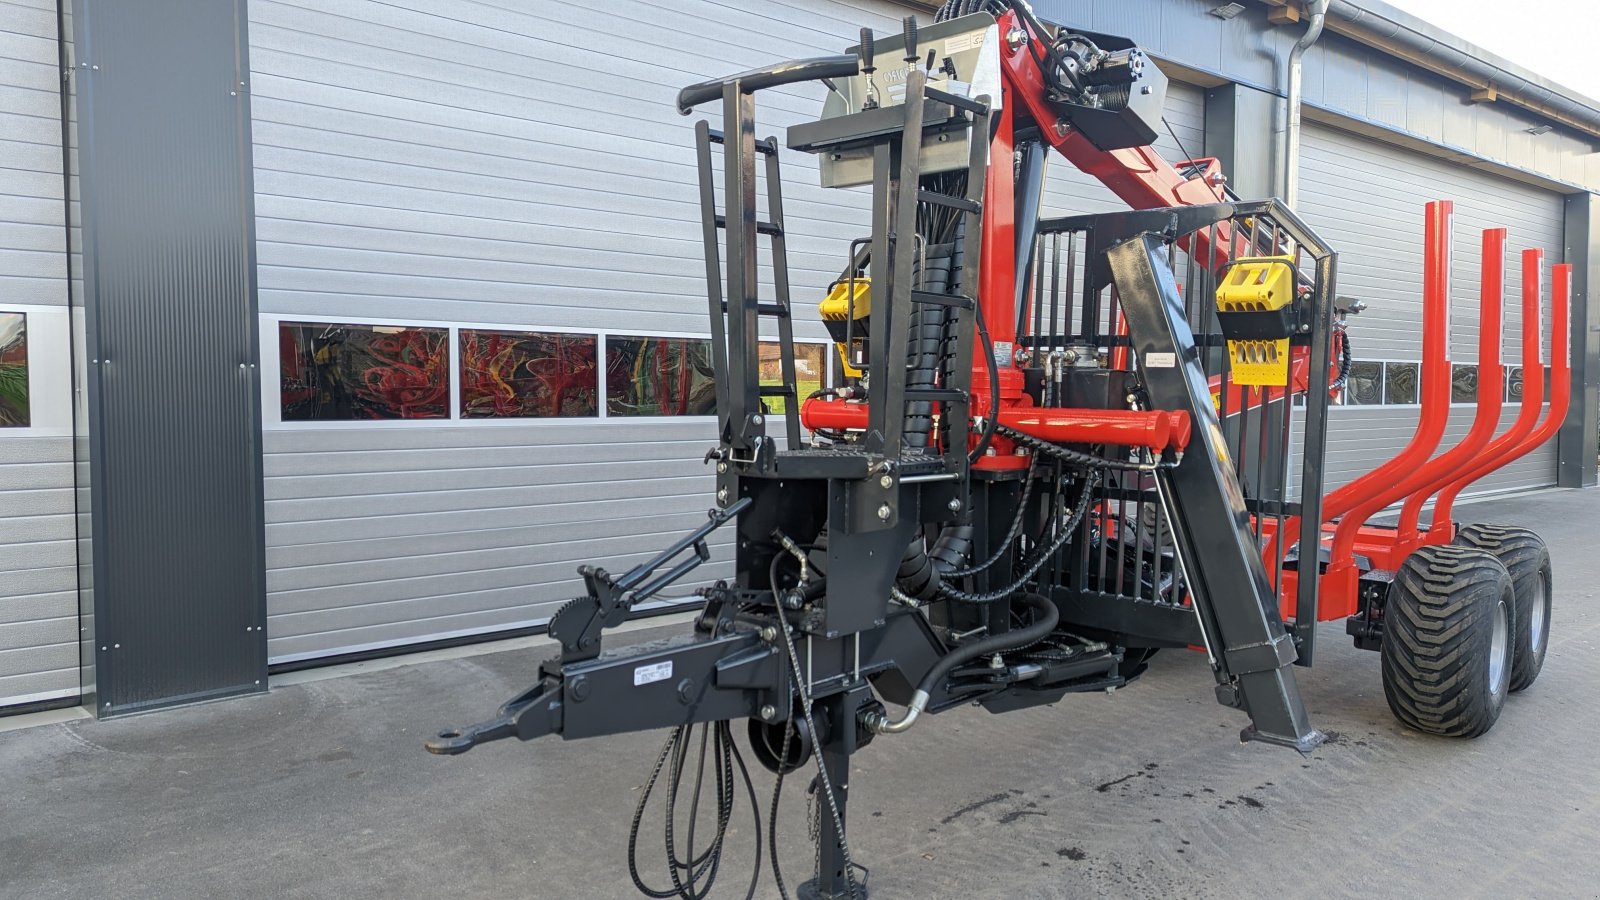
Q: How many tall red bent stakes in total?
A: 4